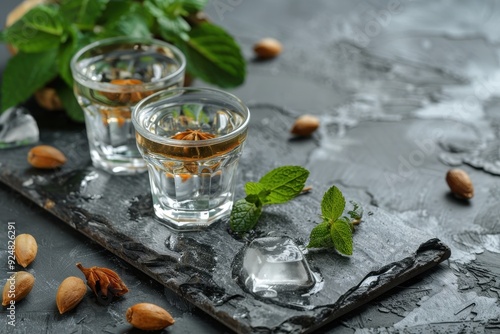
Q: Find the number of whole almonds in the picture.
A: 8